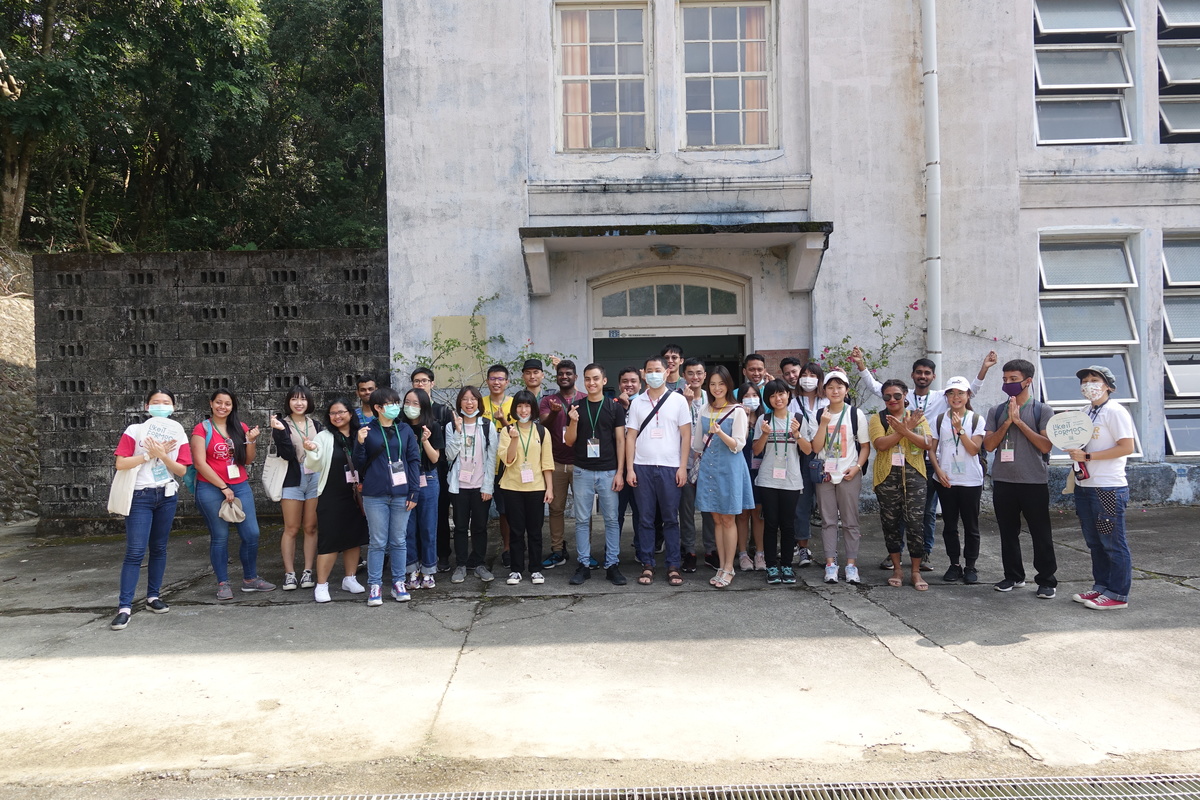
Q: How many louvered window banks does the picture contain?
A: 4